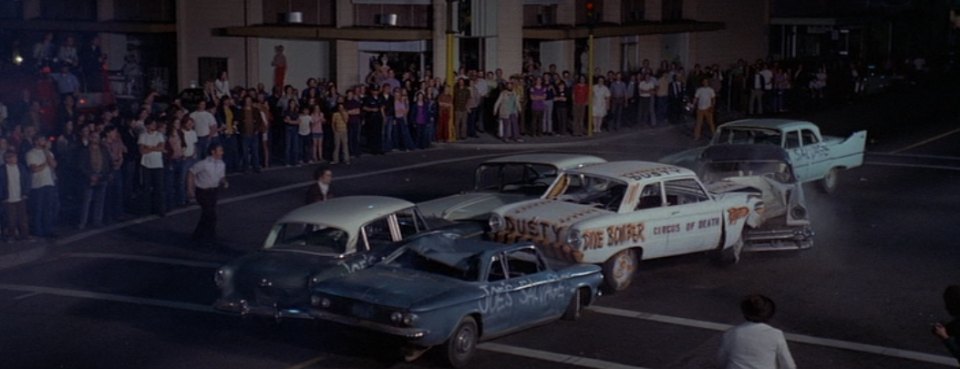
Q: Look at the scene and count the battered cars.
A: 6